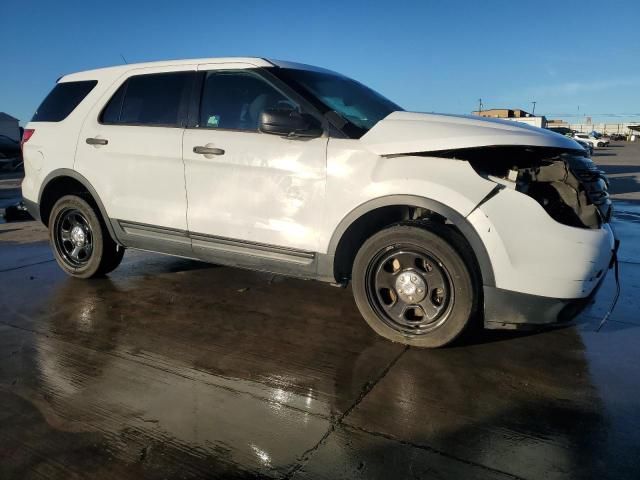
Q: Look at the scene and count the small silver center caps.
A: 2